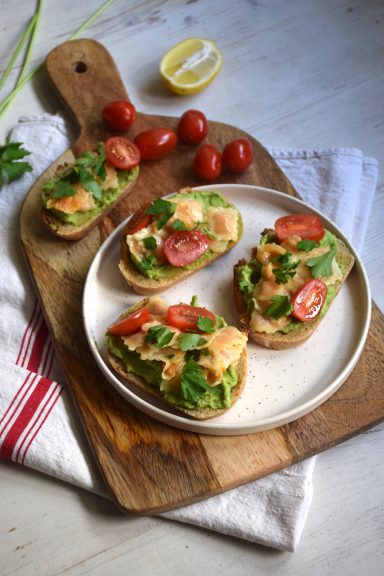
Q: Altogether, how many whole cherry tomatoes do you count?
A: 5